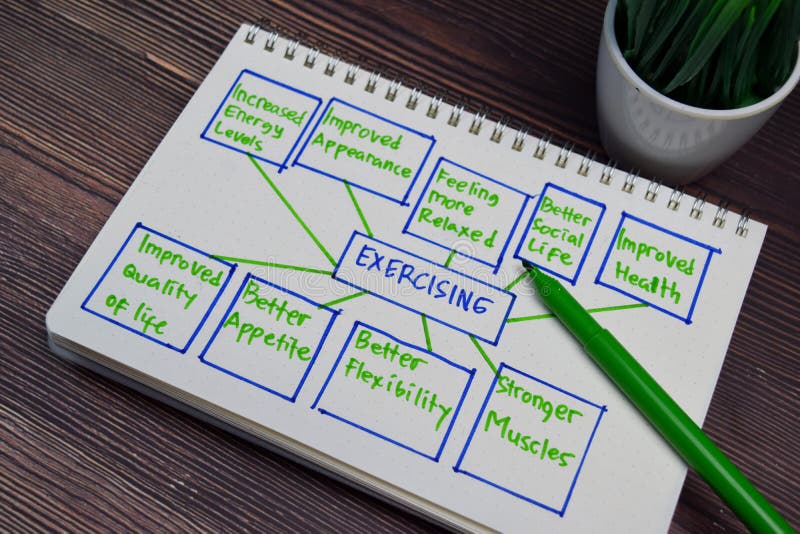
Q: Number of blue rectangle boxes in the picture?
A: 10